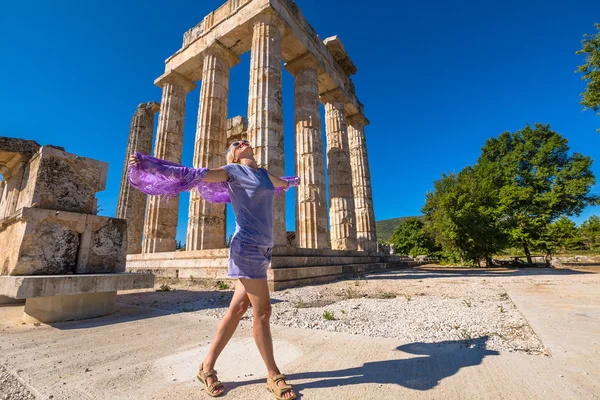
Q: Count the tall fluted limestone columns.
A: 7